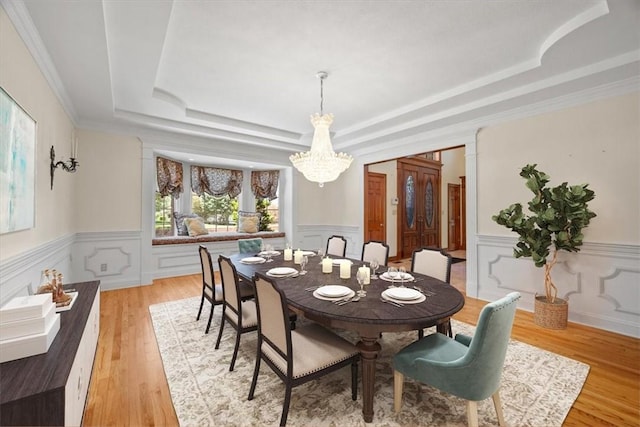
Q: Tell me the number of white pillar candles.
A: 5